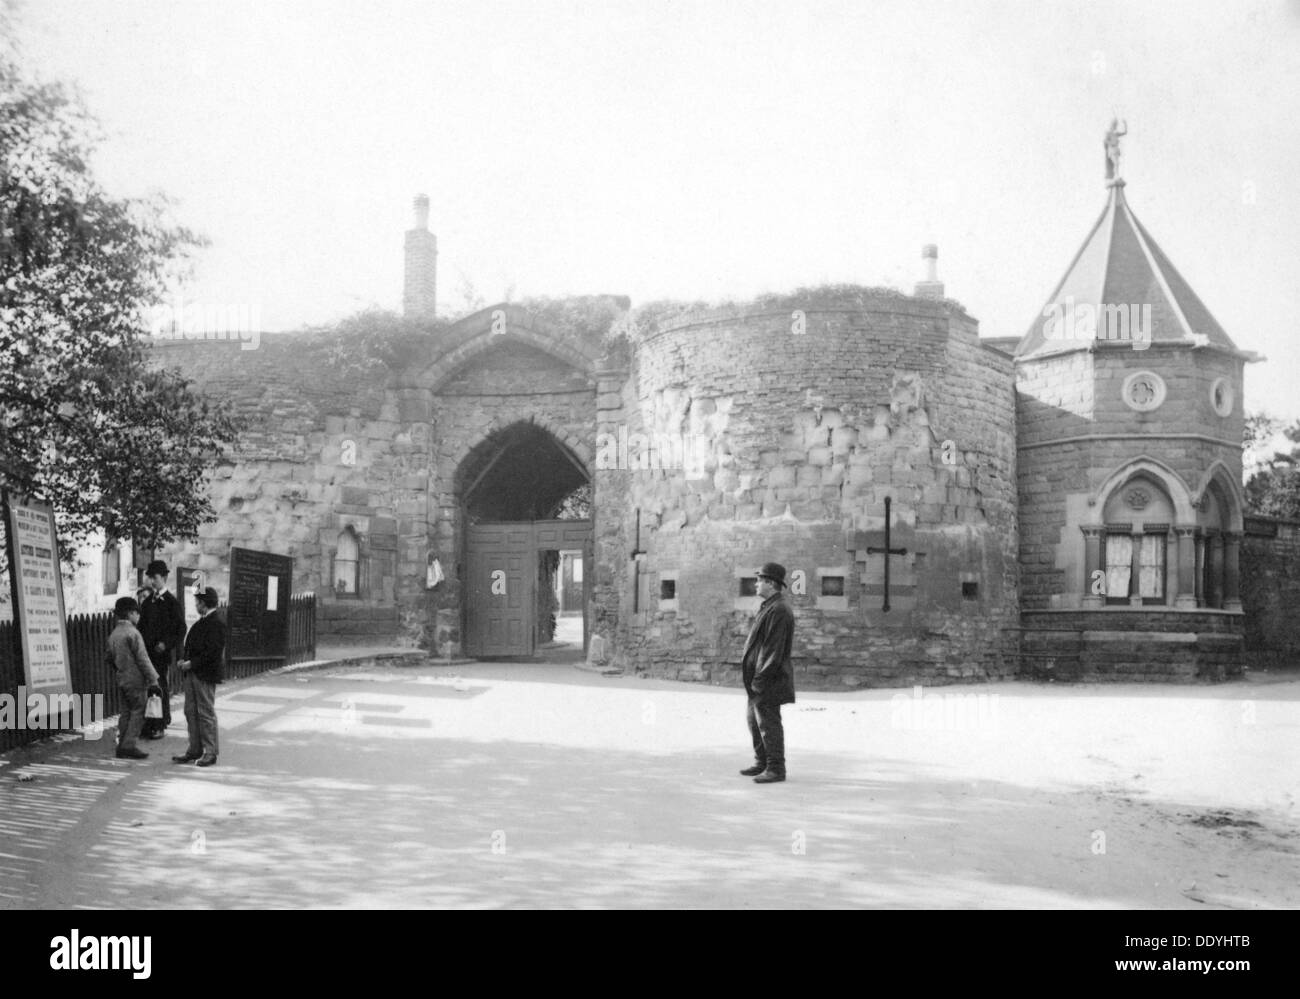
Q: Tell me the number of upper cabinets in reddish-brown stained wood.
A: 0